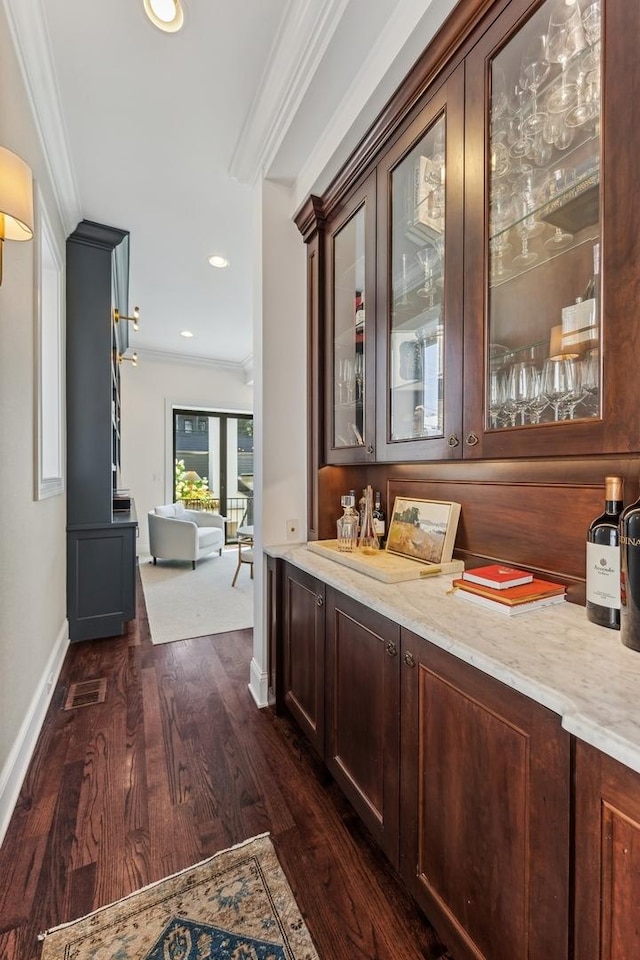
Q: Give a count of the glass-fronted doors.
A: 3